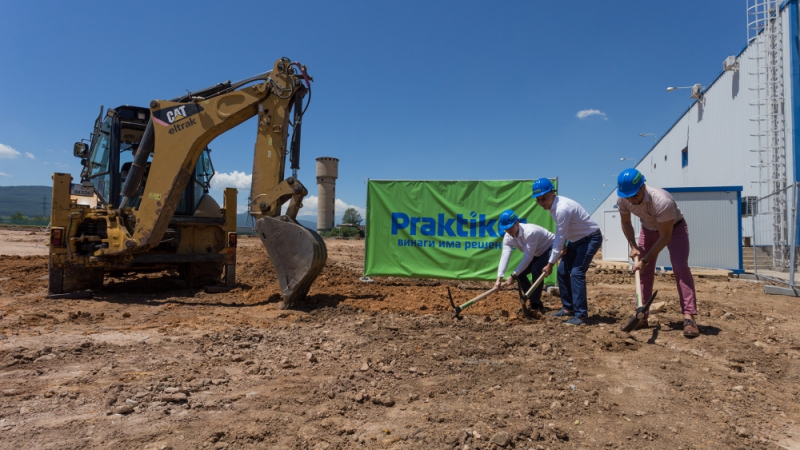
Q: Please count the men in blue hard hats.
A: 3